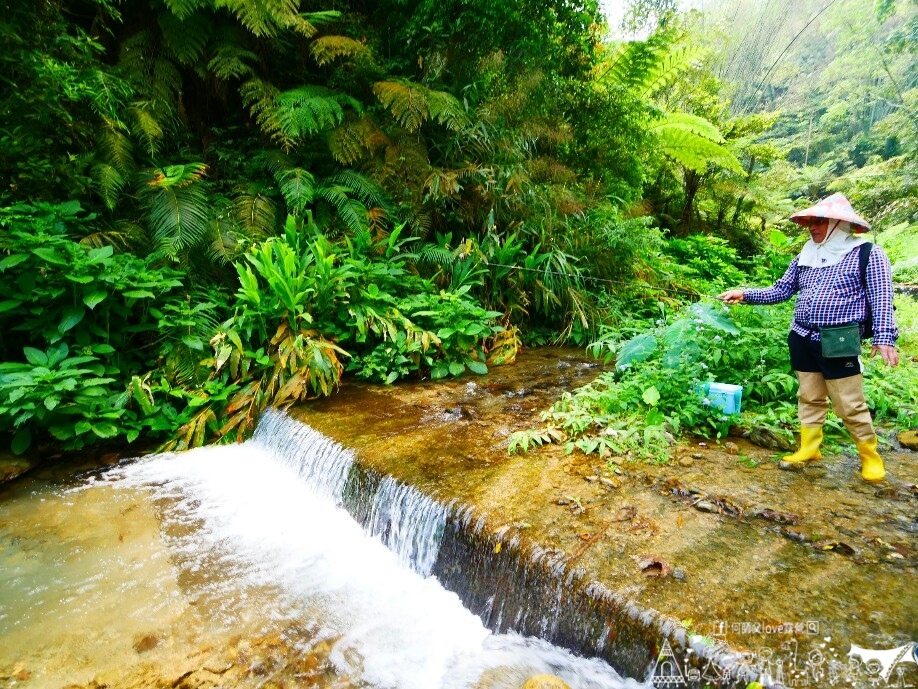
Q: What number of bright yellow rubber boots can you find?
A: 2